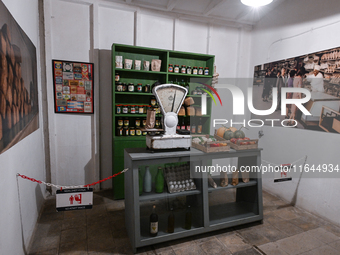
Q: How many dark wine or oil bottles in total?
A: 3